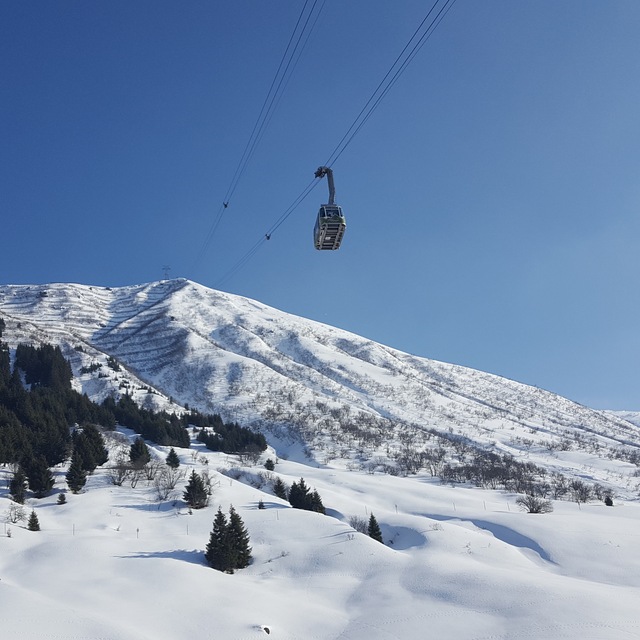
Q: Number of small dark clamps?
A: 2